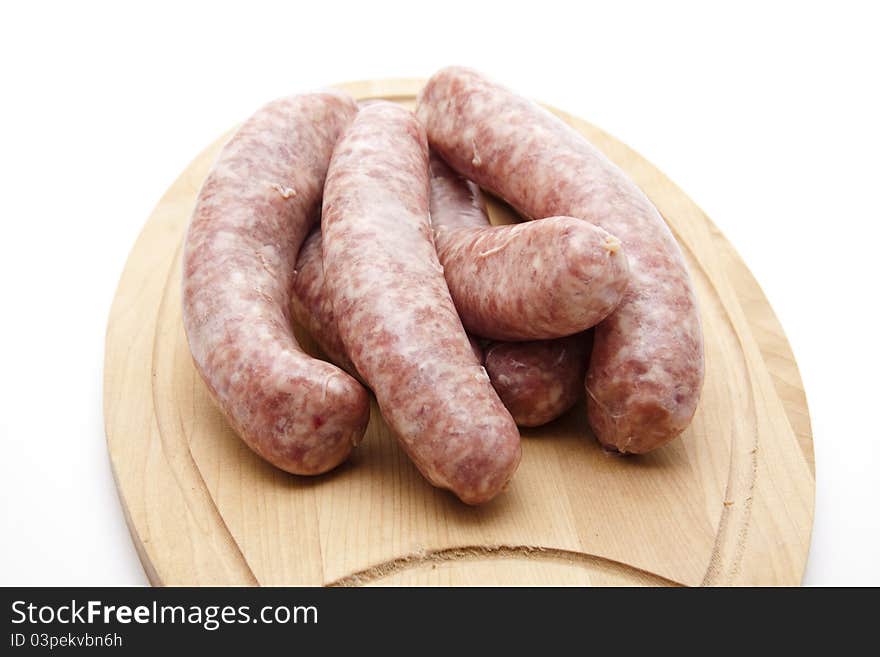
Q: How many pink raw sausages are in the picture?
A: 5